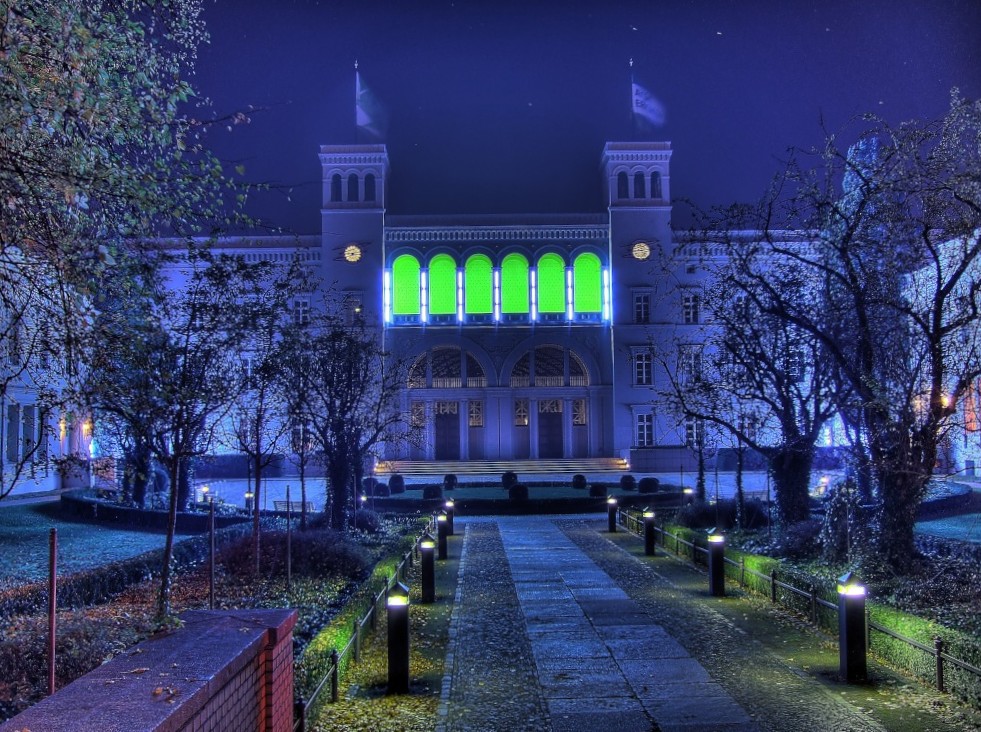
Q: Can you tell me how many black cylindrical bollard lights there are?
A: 8